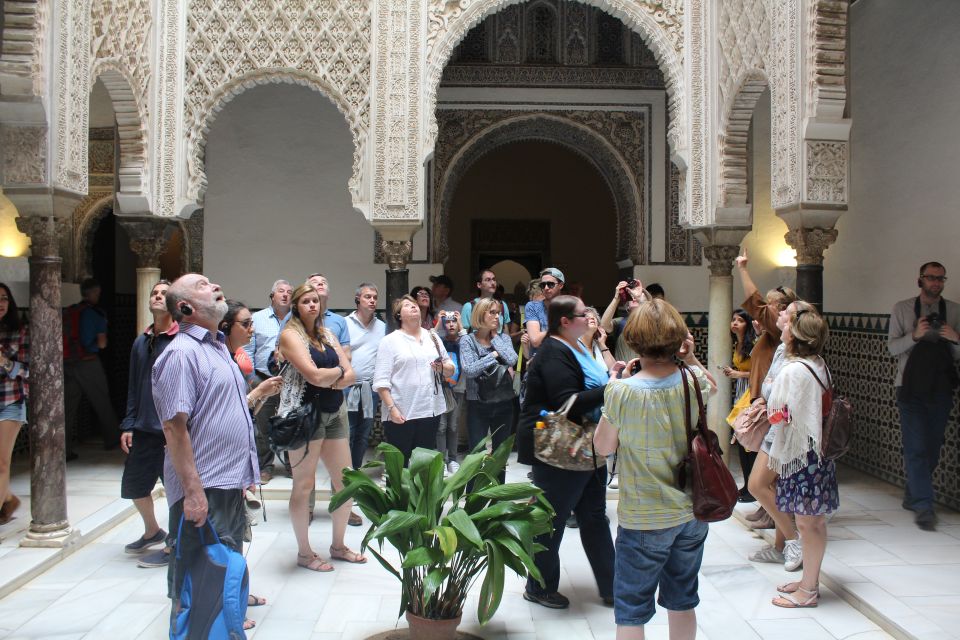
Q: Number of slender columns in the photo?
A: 5